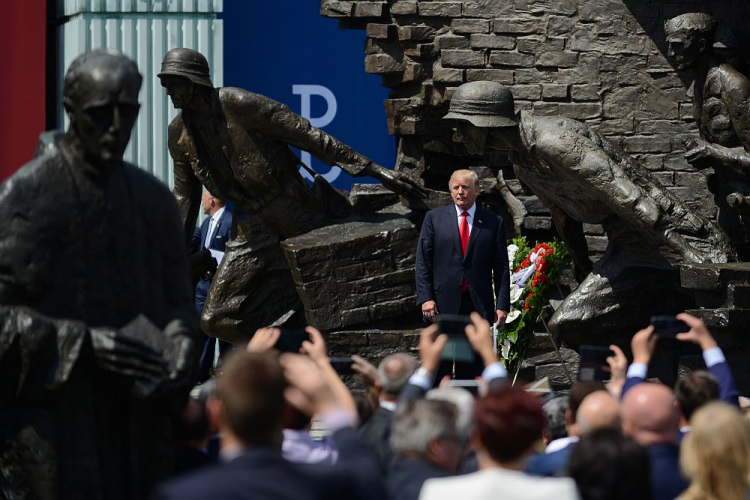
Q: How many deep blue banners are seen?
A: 1